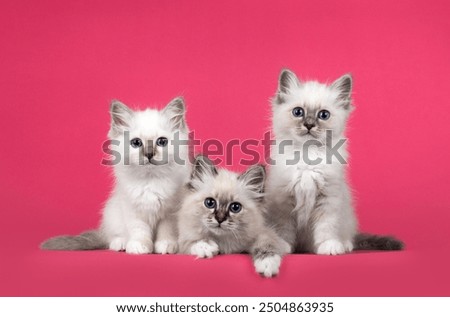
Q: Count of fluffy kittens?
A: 3